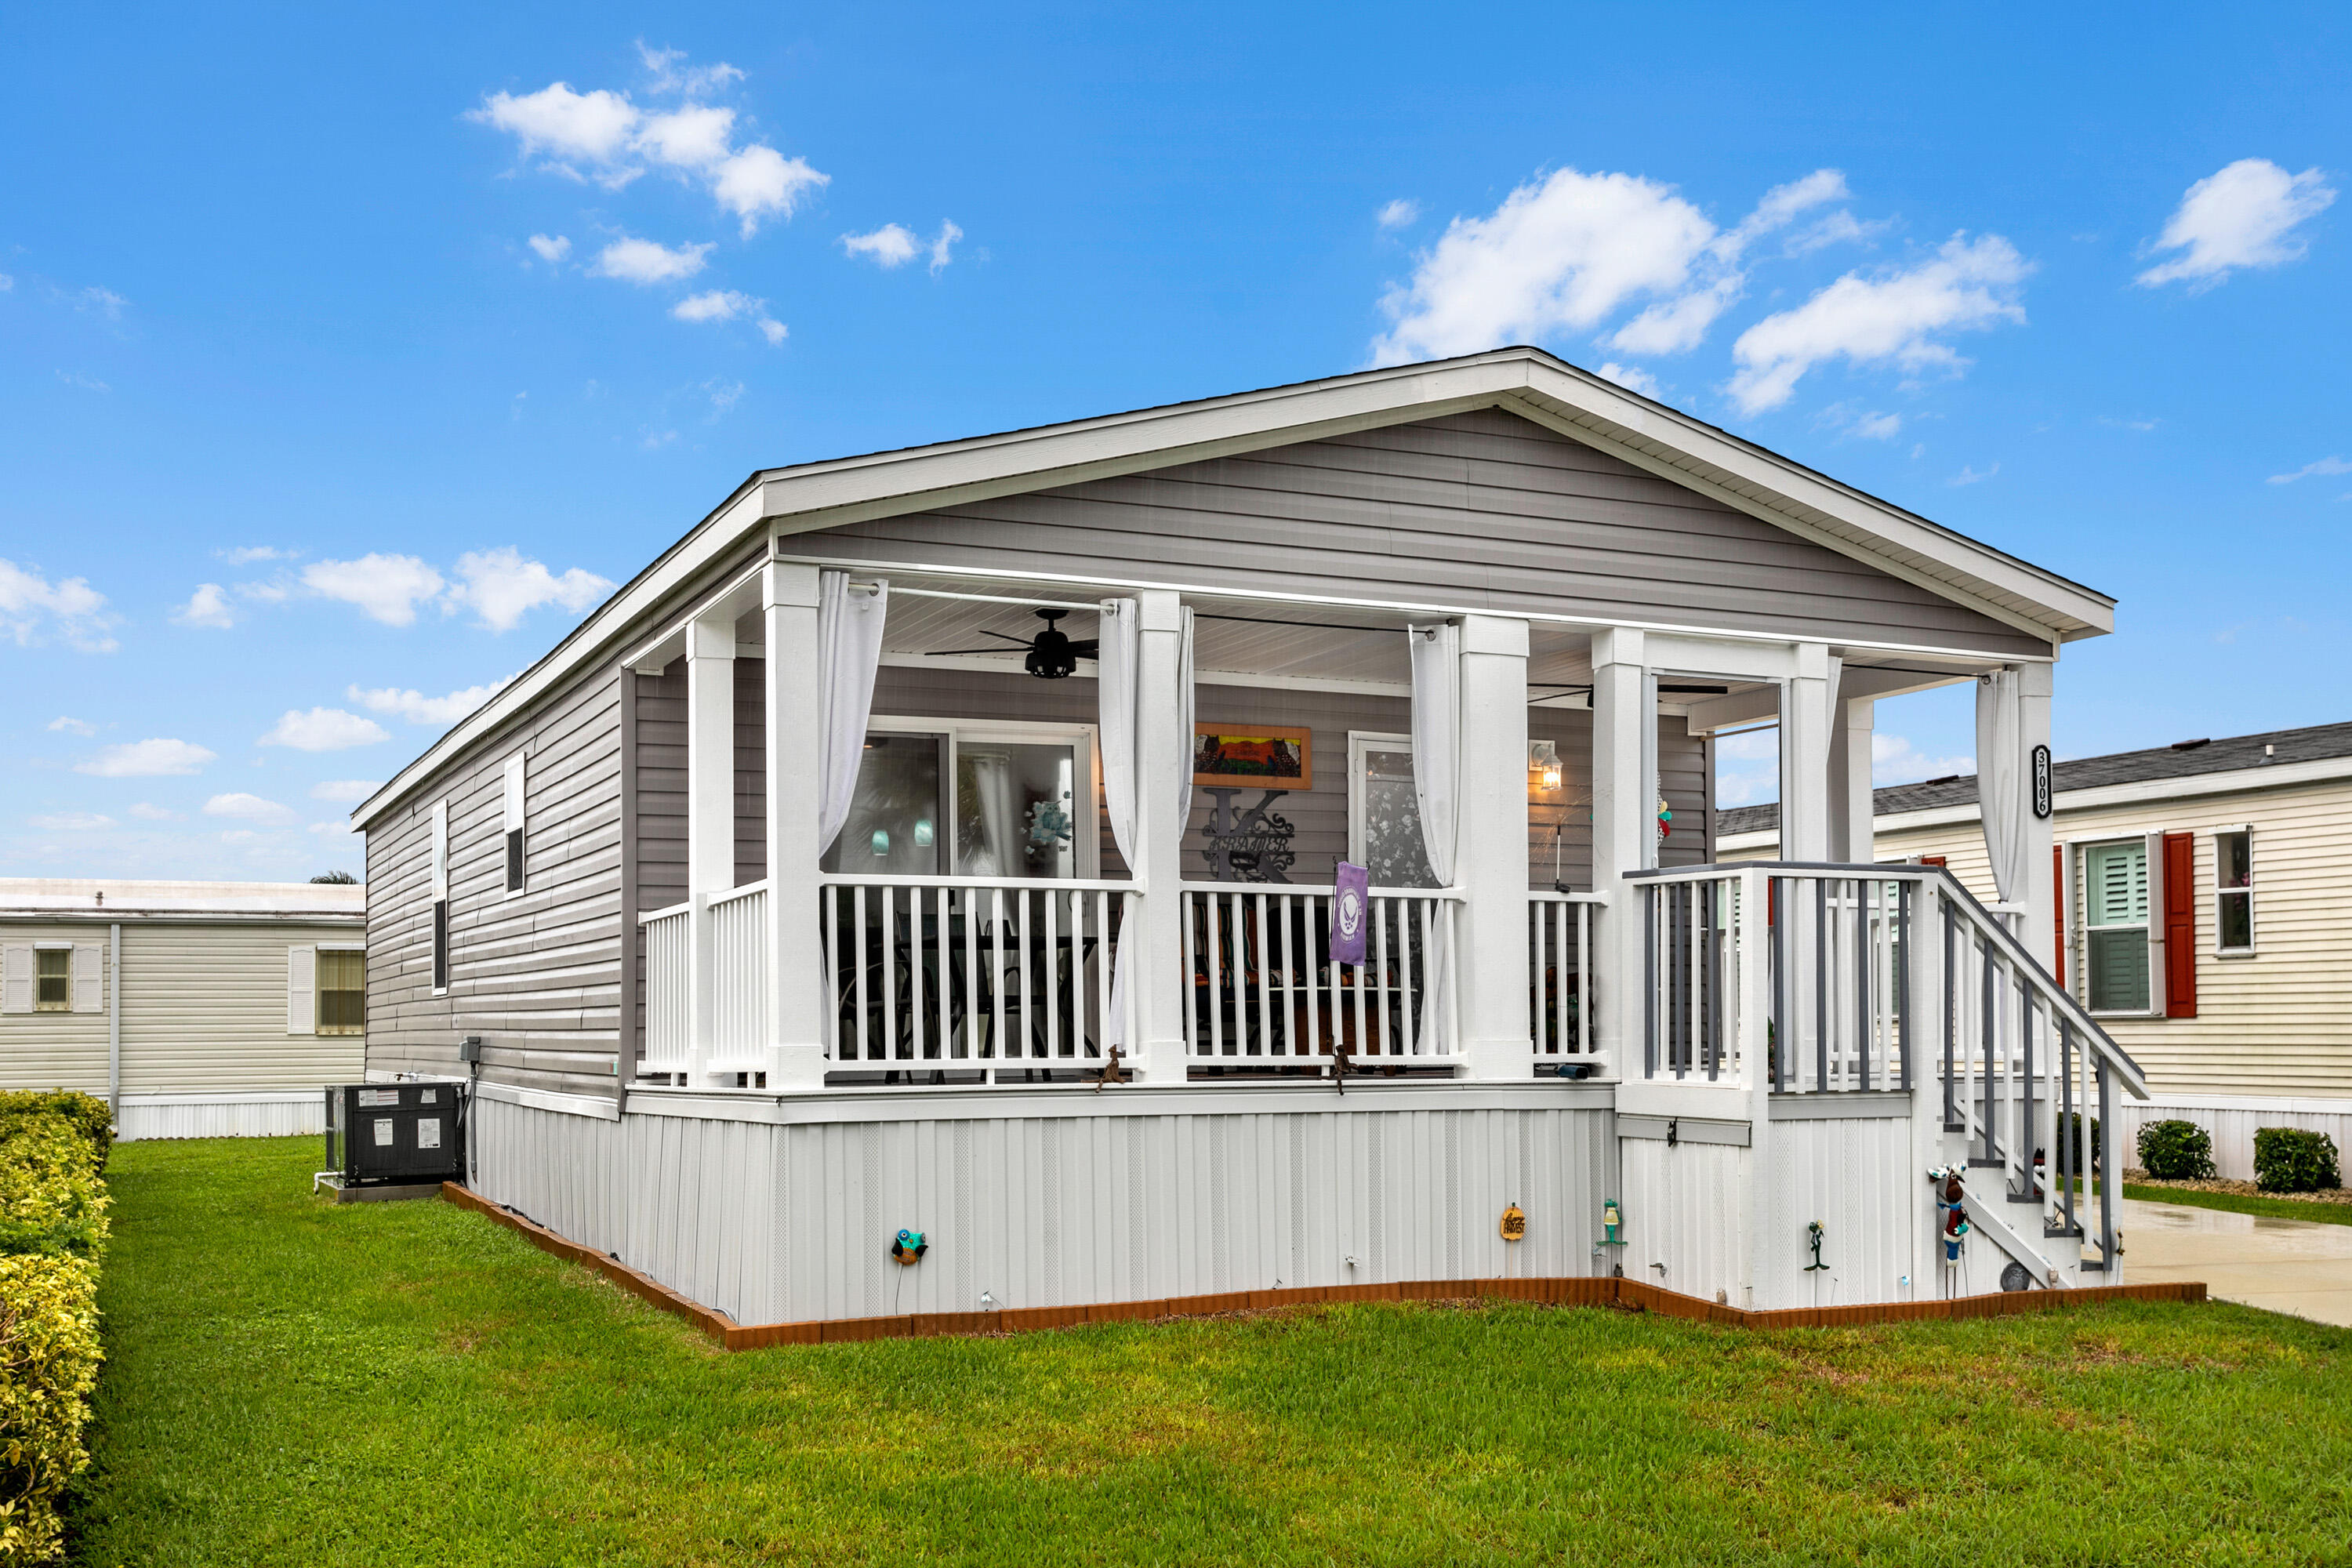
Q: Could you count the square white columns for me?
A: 8